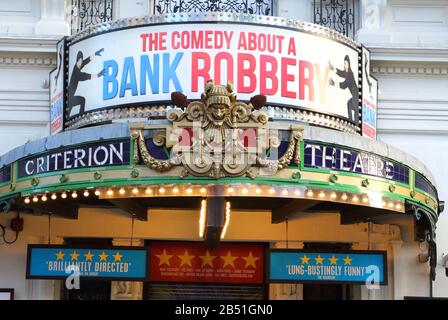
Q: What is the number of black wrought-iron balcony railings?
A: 3